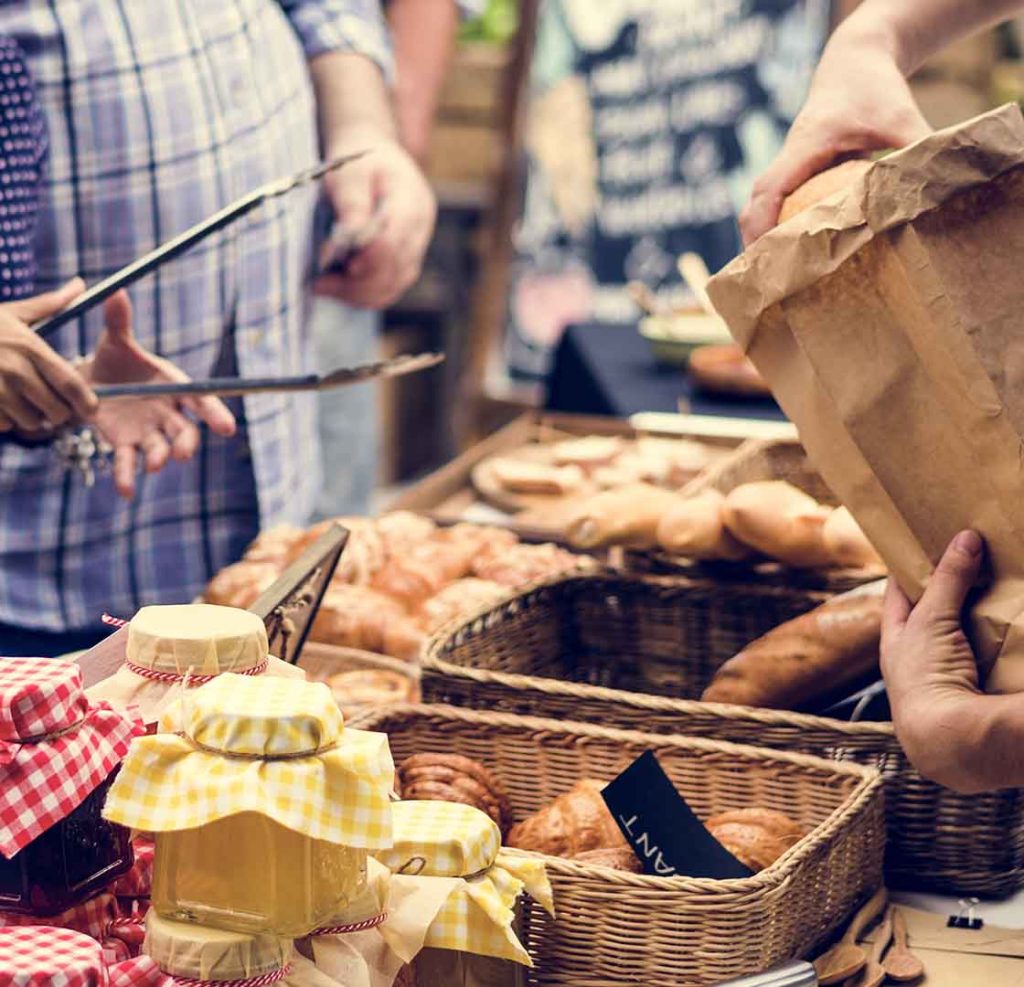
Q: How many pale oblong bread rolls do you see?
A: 4